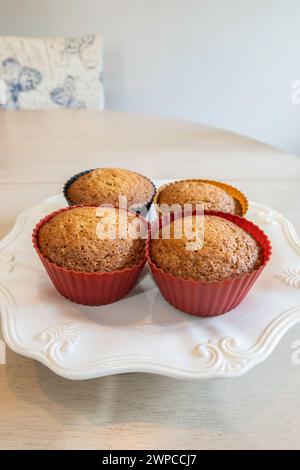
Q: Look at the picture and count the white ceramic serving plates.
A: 1